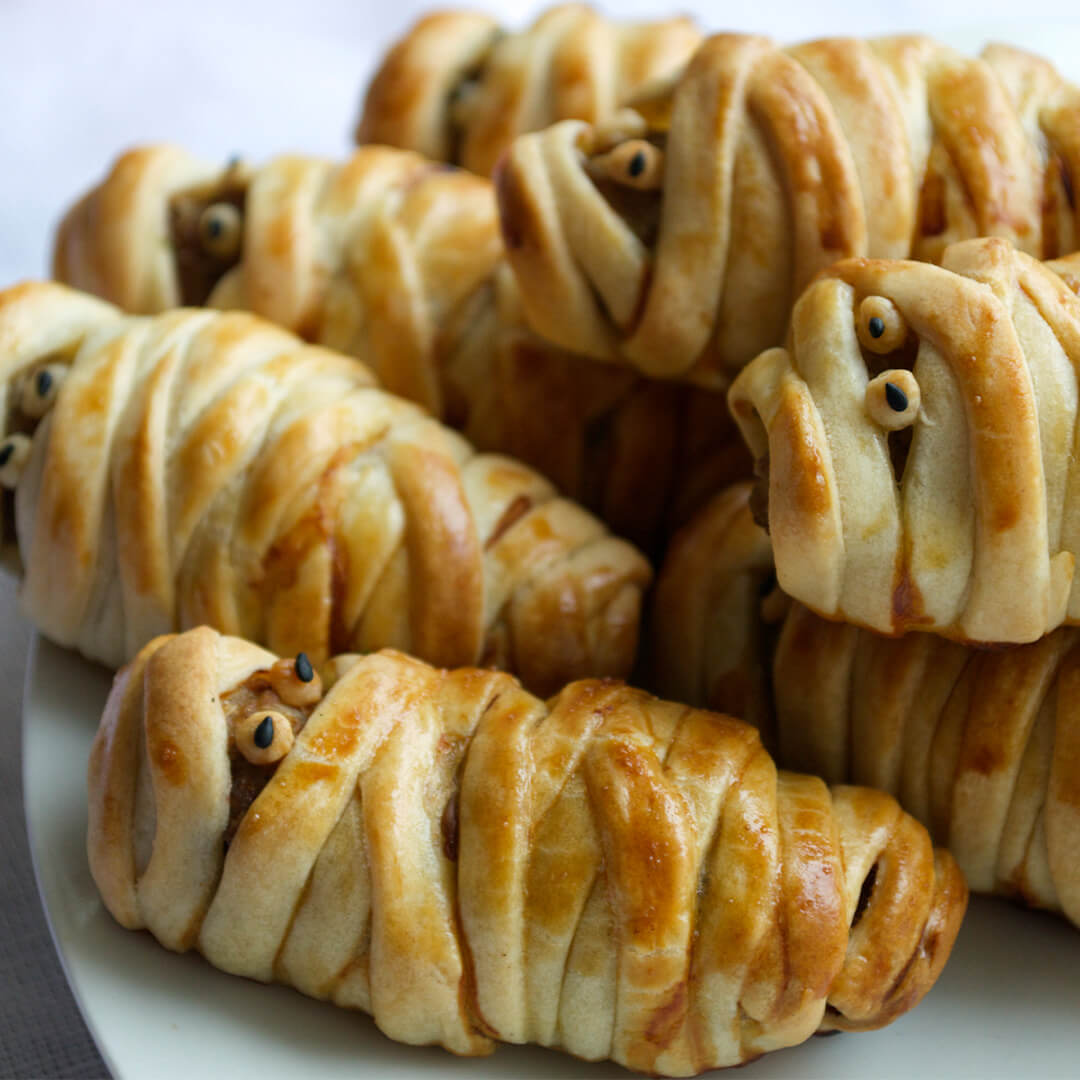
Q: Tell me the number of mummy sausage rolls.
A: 7